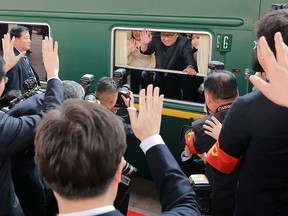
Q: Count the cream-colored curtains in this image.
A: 2